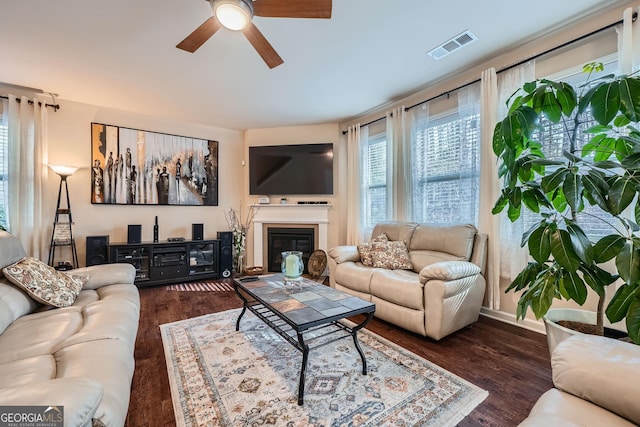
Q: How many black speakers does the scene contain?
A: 4